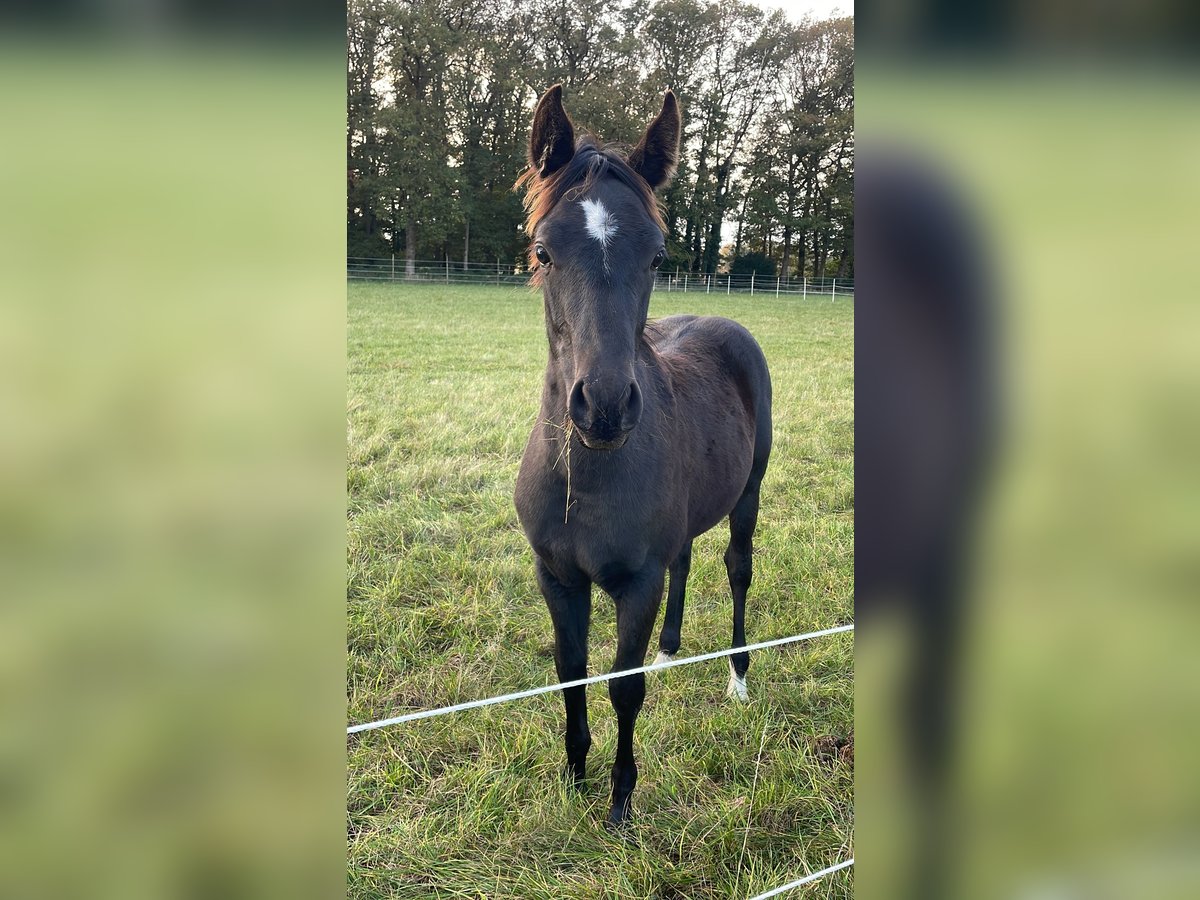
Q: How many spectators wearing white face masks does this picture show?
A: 0